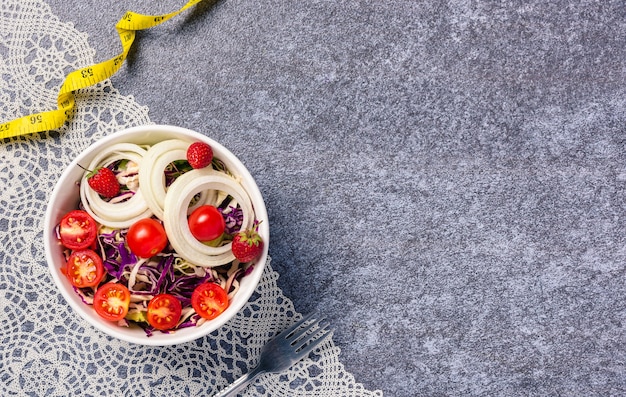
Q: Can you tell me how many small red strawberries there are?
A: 3